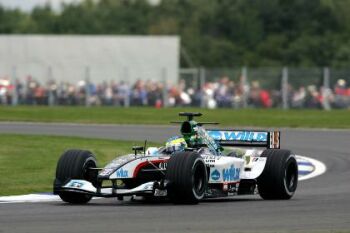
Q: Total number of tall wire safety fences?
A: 1